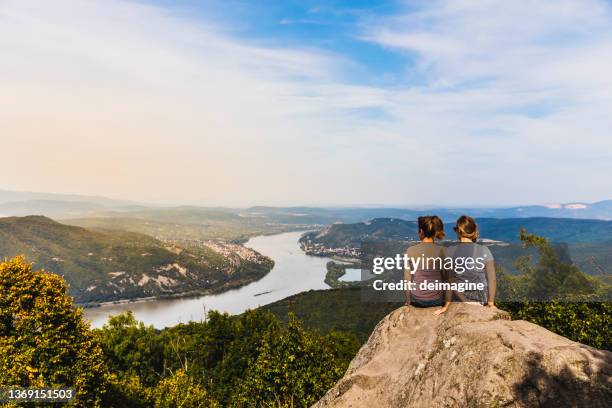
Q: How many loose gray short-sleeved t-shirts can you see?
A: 1